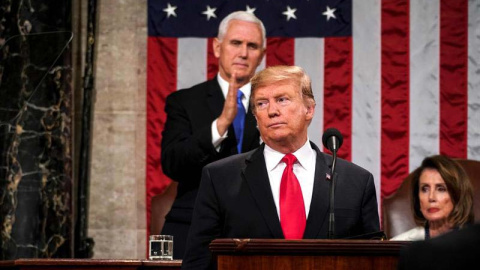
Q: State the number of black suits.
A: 2